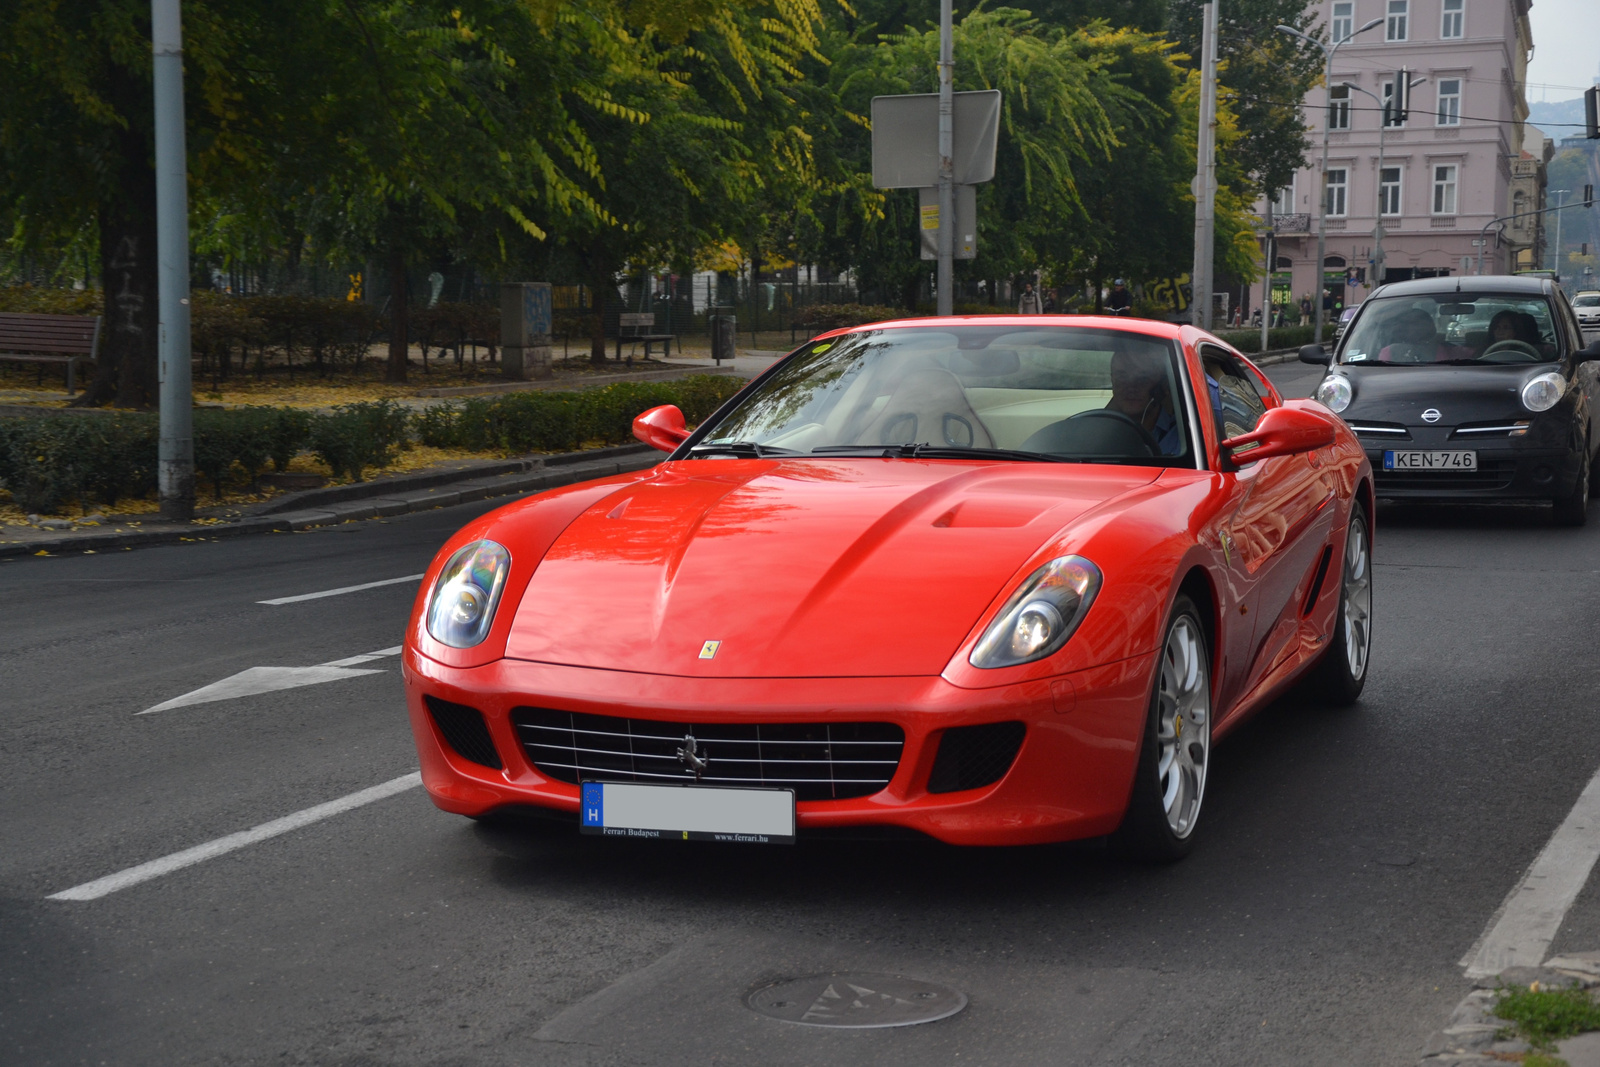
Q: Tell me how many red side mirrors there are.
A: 2